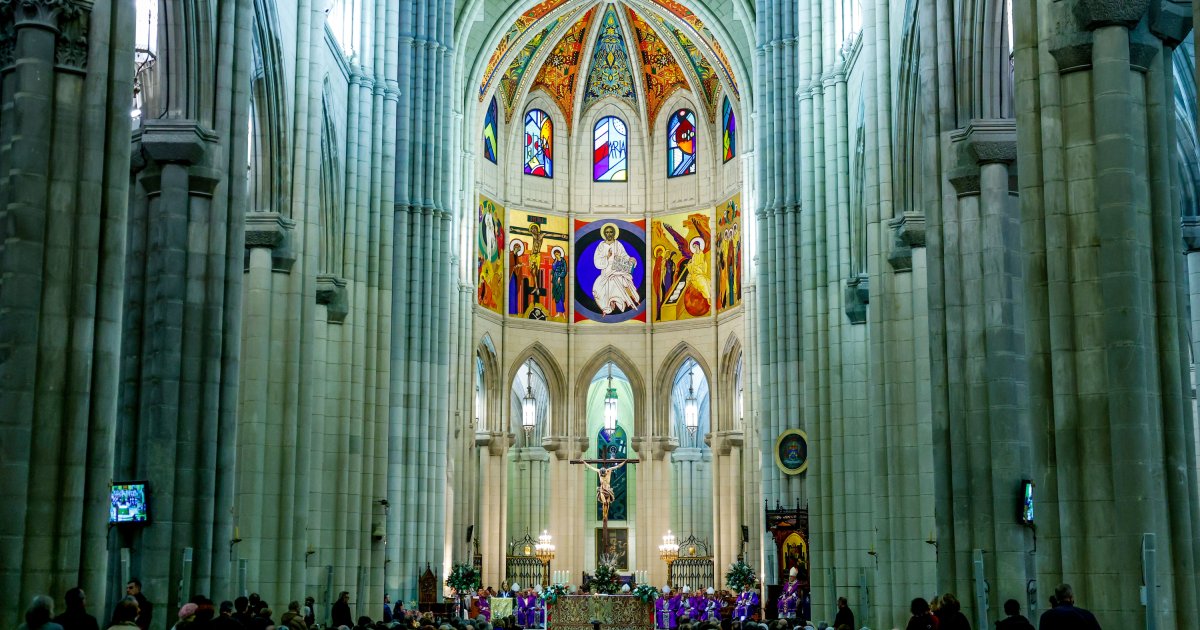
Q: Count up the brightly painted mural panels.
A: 5